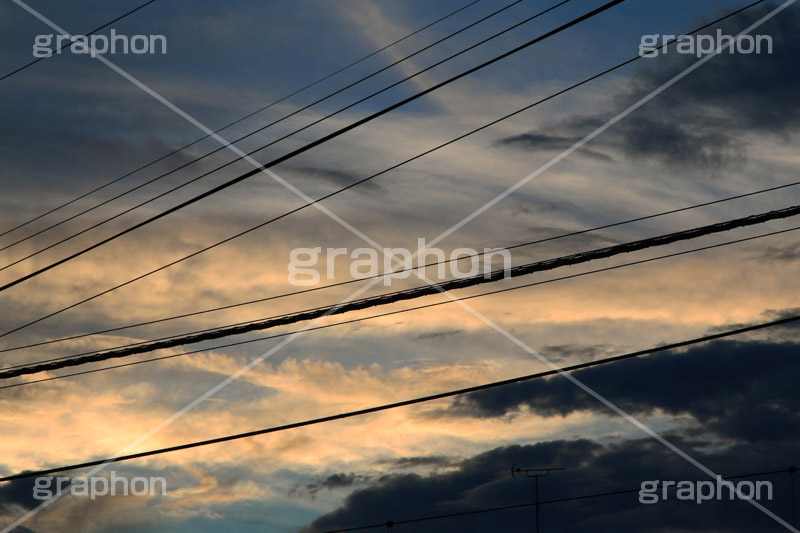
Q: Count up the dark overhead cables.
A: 11